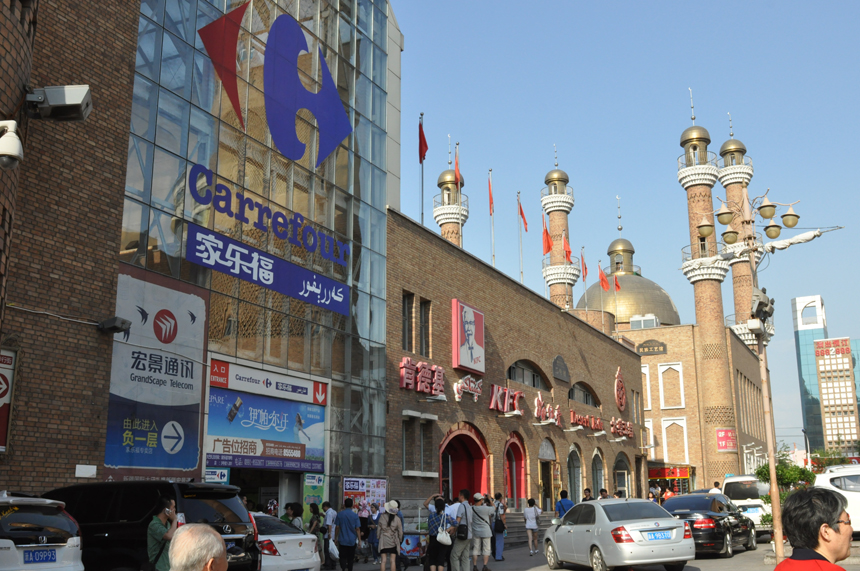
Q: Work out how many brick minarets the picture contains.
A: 4